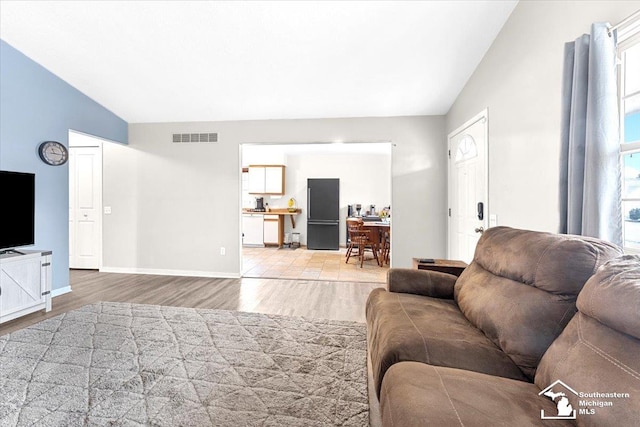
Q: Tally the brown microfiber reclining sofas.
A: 1